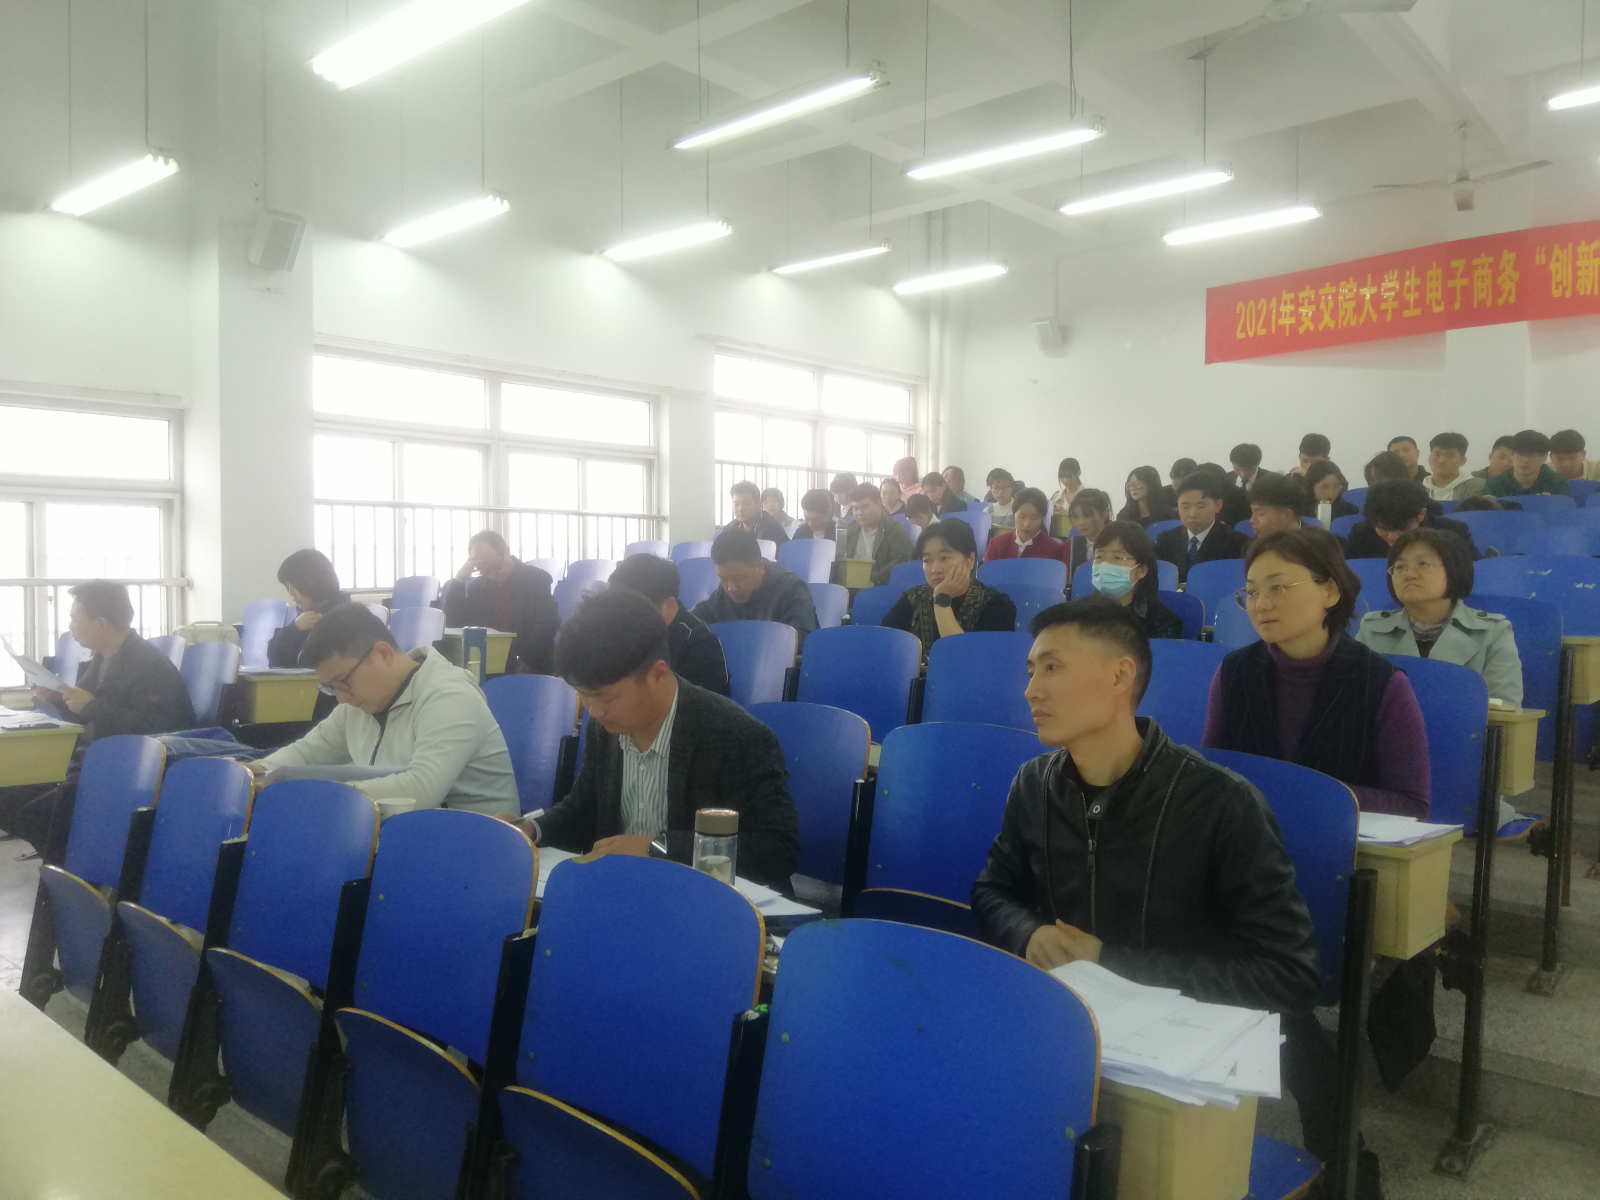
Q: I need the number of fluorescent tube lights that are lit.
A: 11